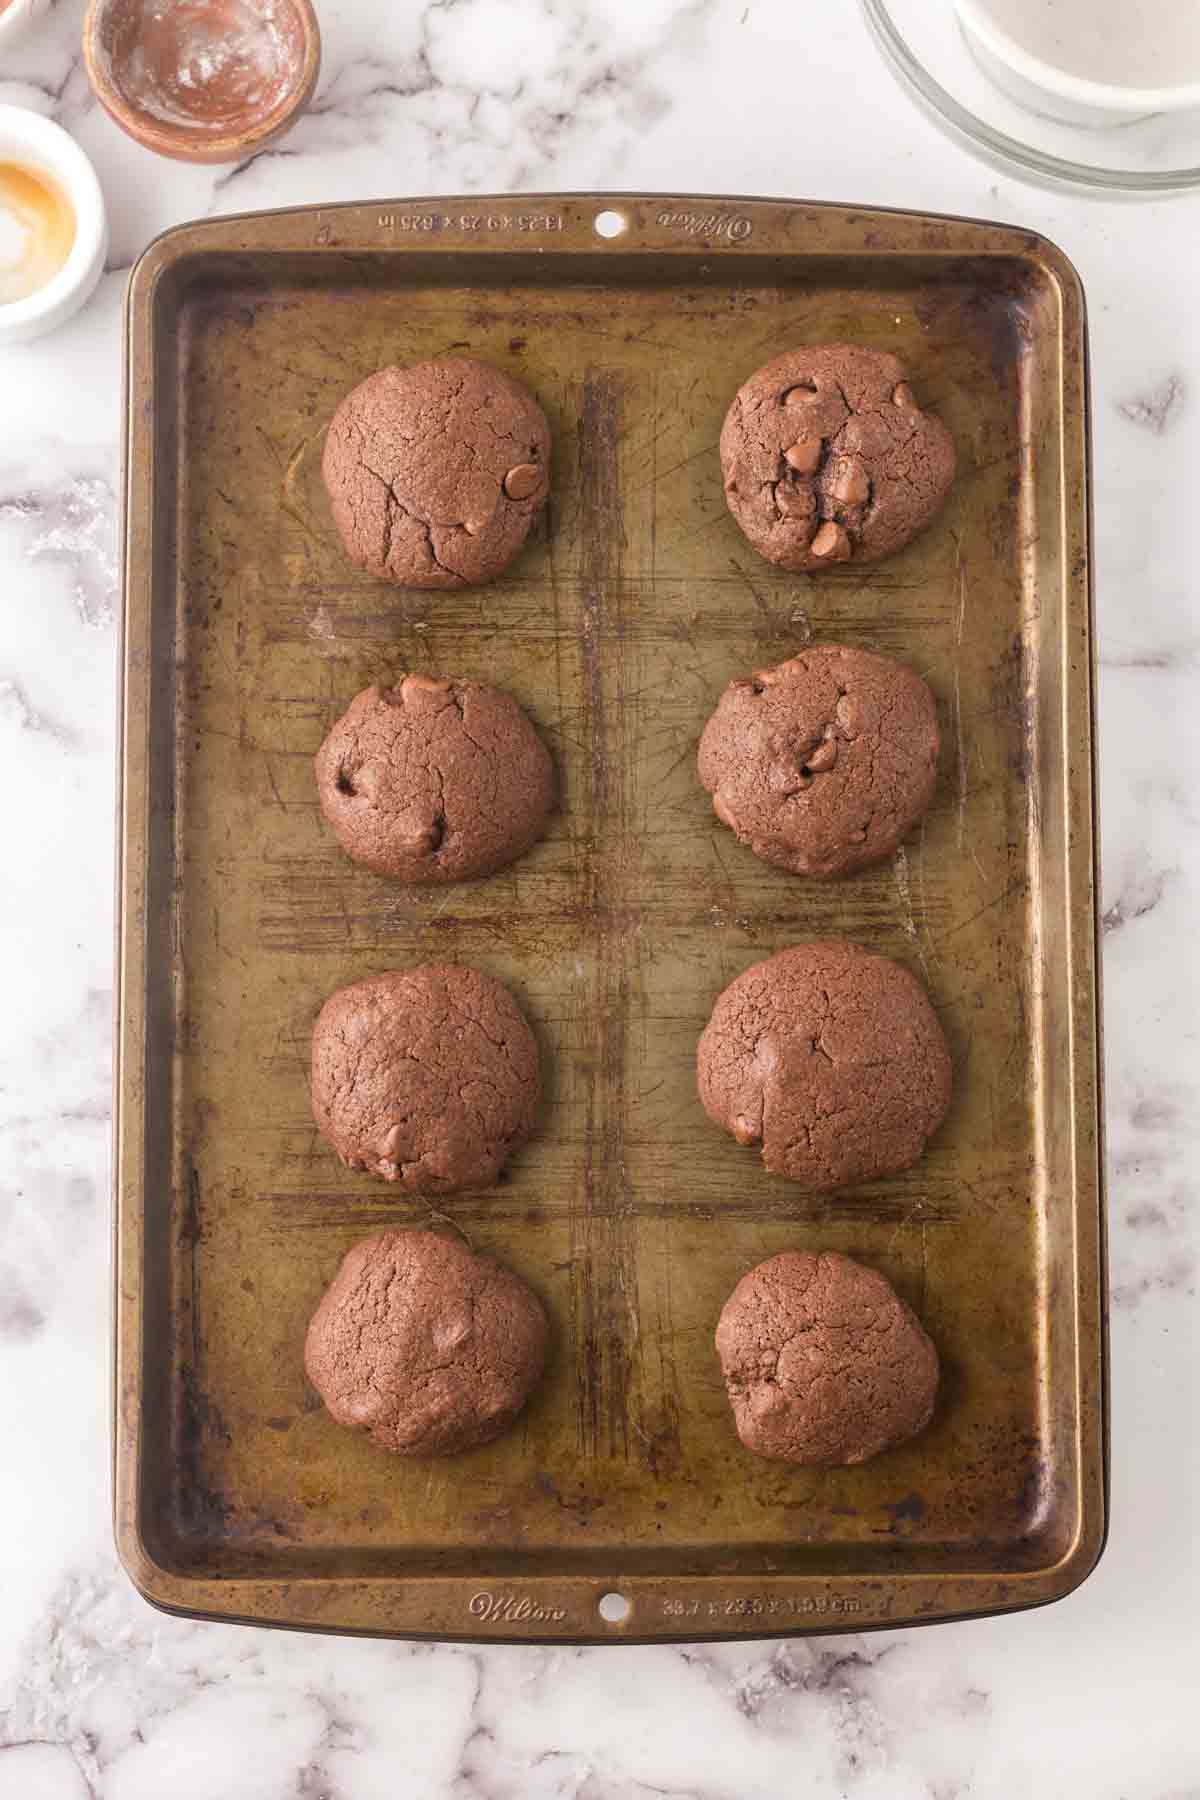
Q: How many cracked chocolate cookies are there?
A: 8